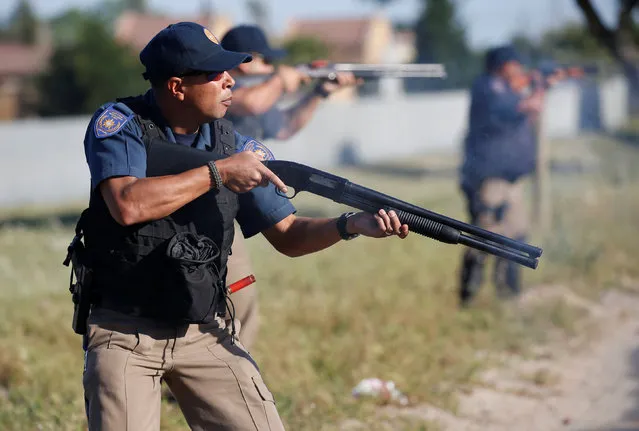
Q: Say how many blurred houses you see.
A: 3